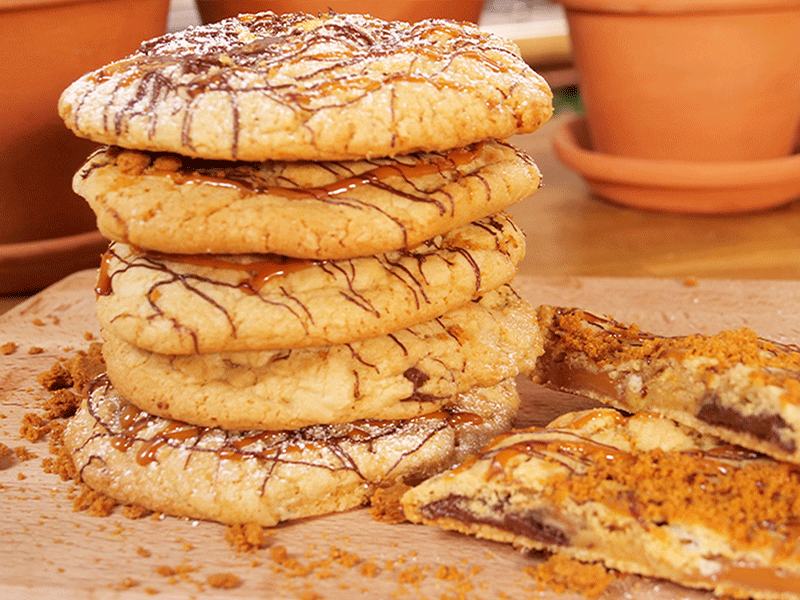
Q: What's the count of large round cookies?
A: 5